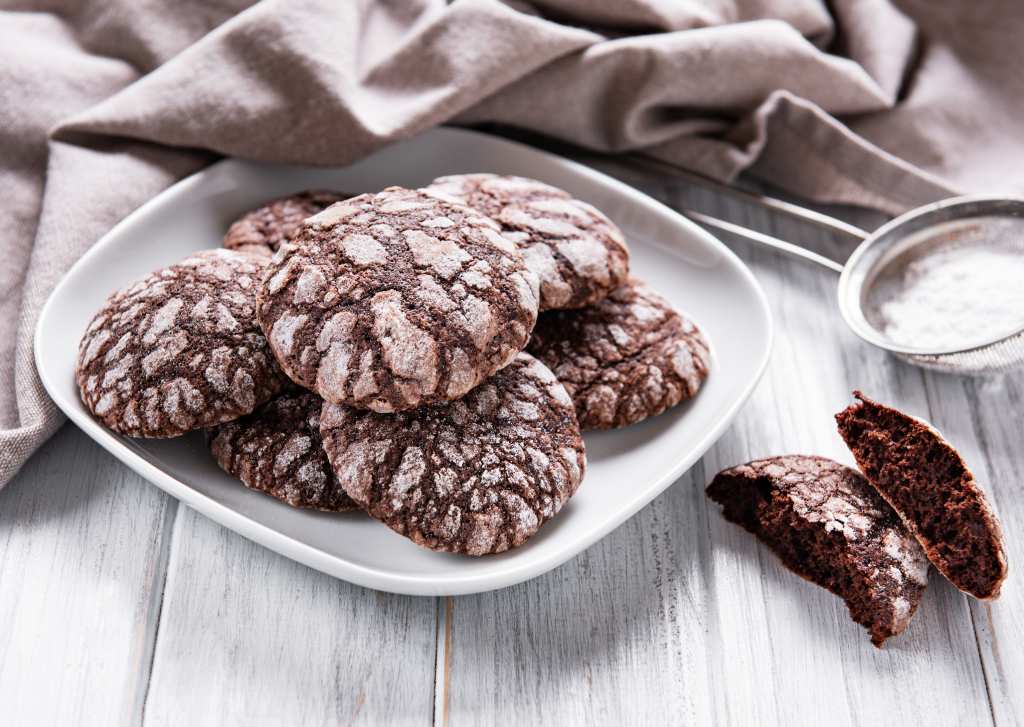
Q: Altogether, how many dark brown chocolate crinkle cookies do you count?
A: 8